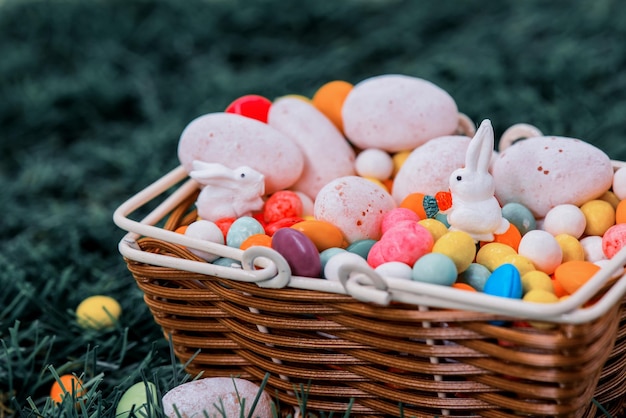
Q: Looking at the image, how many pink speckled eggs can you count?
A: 7